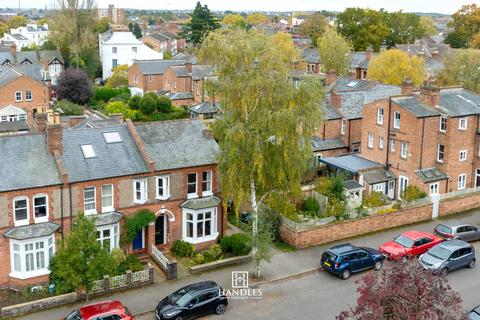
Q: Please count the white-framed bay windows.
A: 3